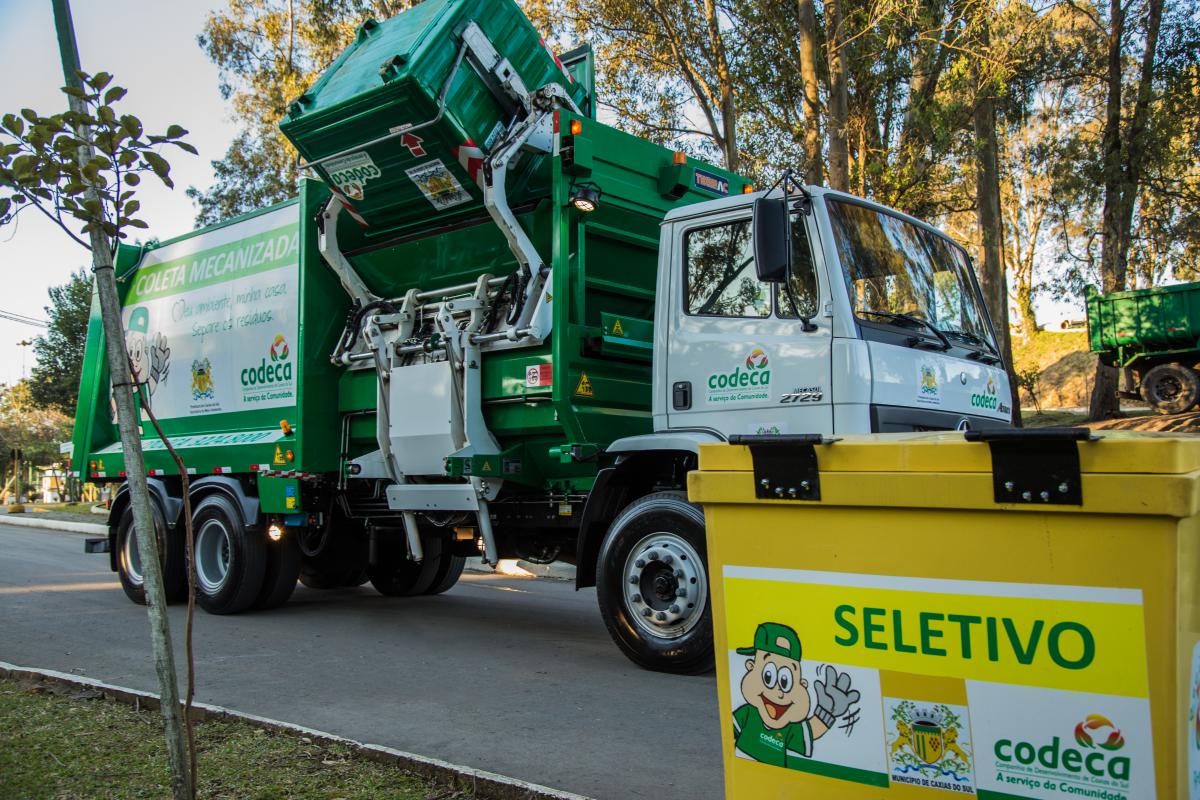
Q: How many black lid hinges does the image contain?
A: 2